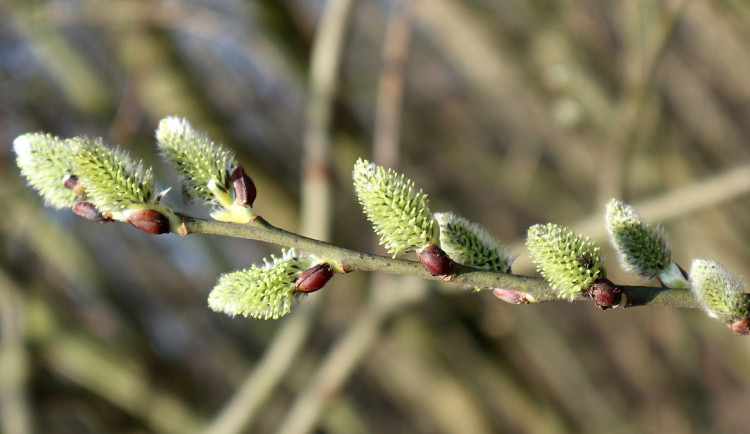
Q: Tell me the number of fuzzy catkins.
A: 9